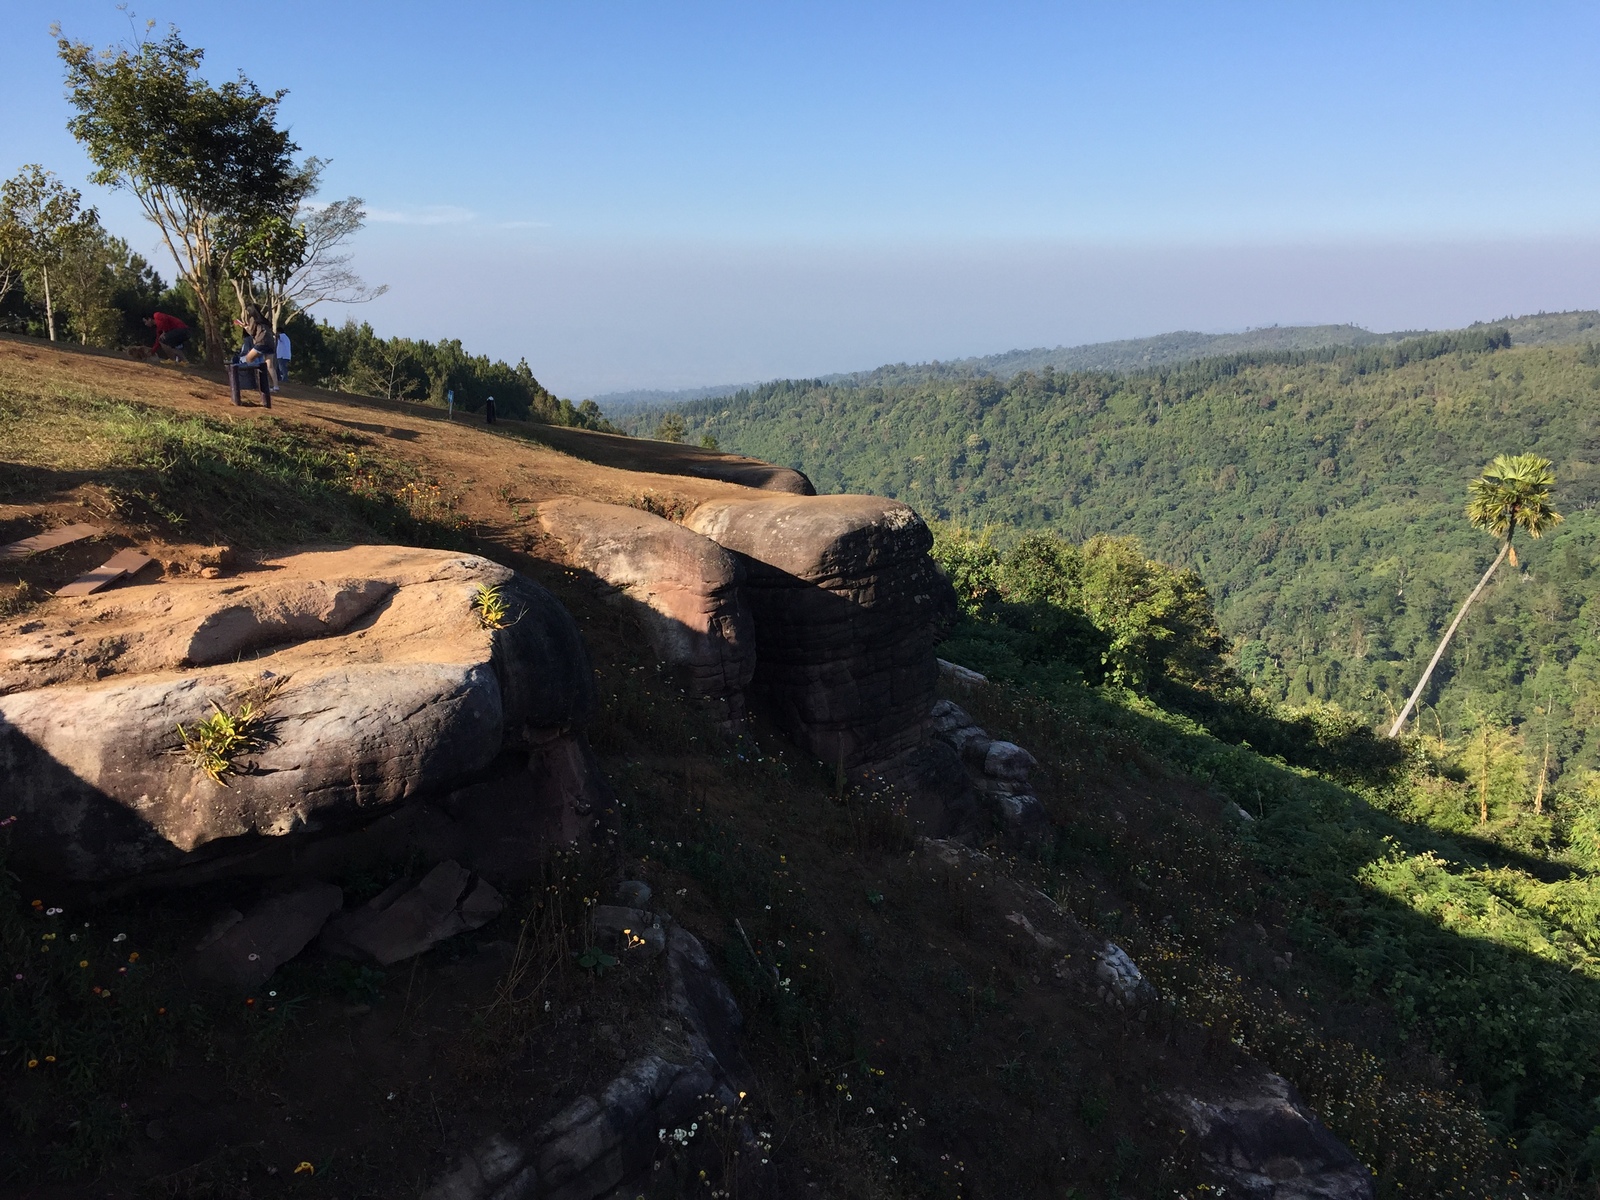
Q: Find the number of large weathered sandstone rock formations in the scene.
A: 3